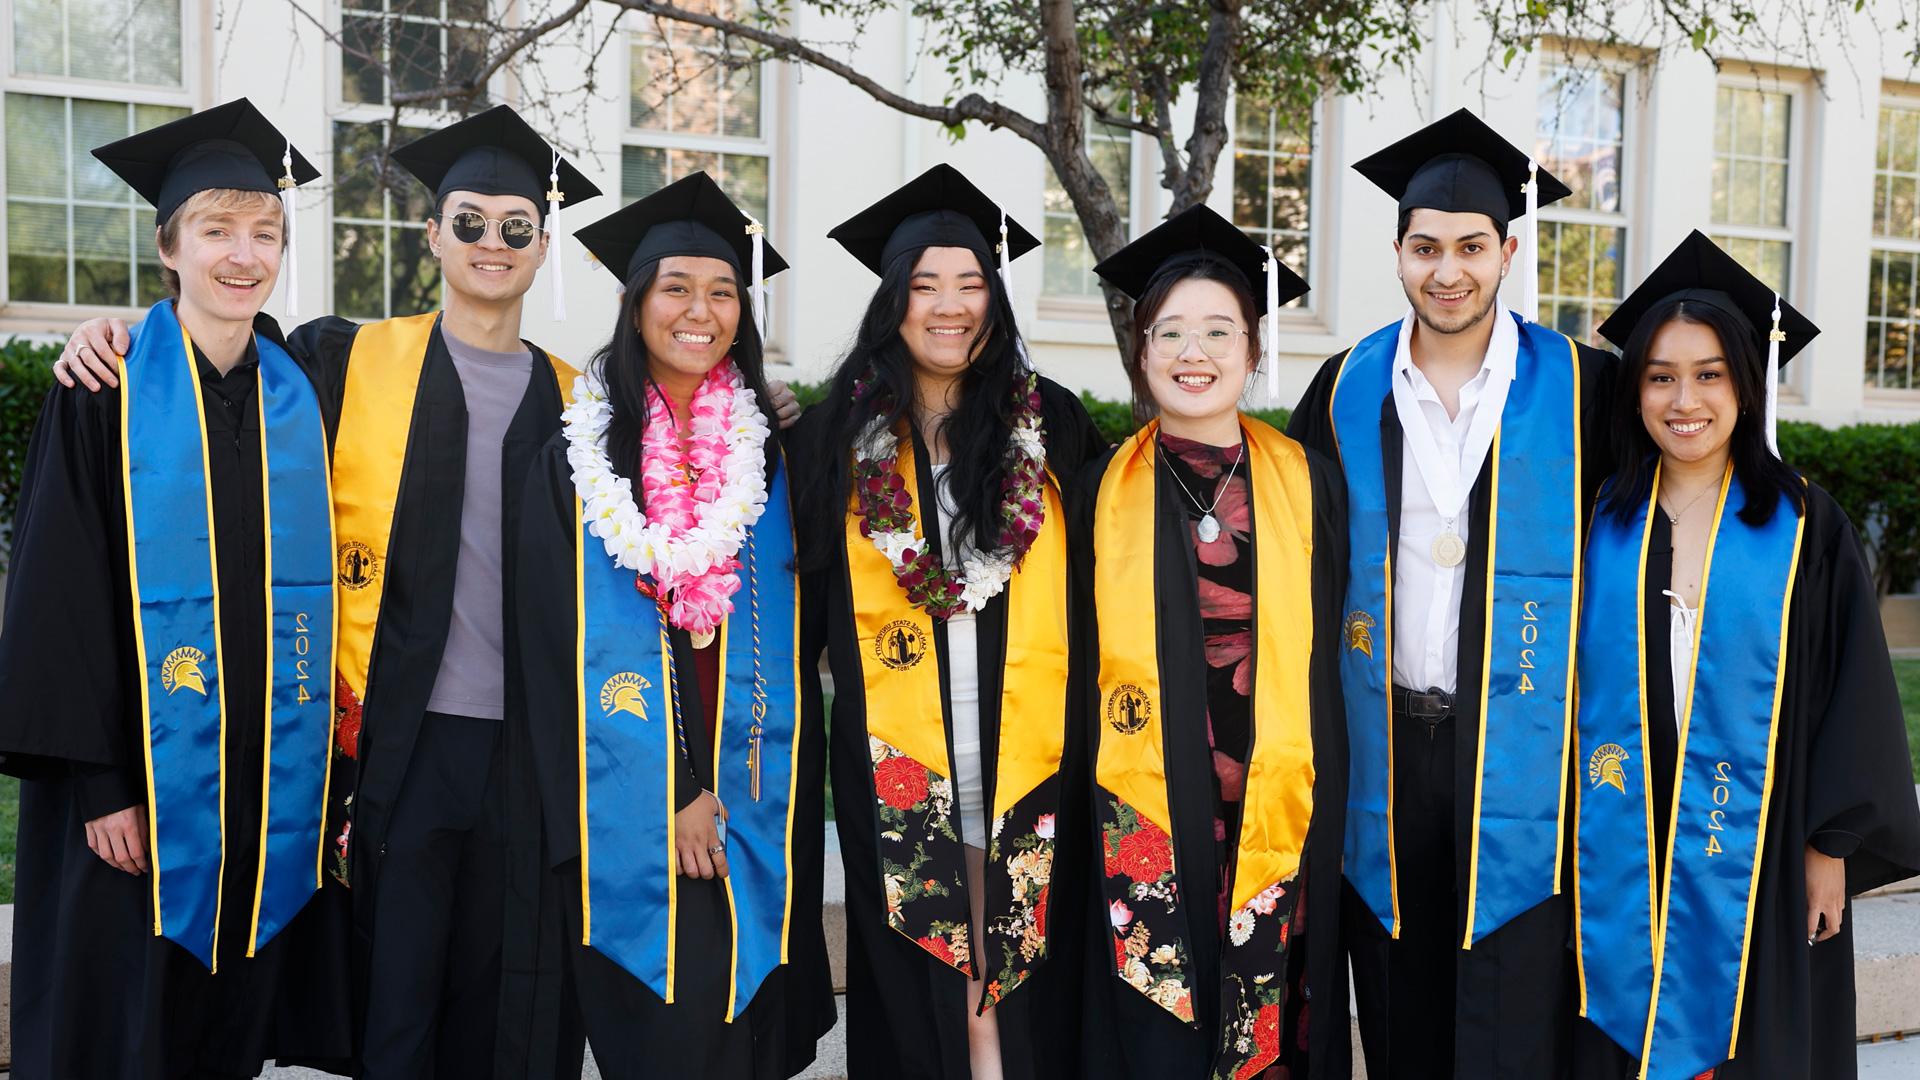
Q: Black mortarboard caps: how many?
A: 7